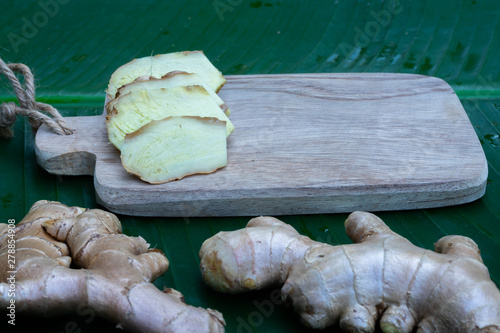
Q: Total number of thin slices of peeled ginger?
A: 4